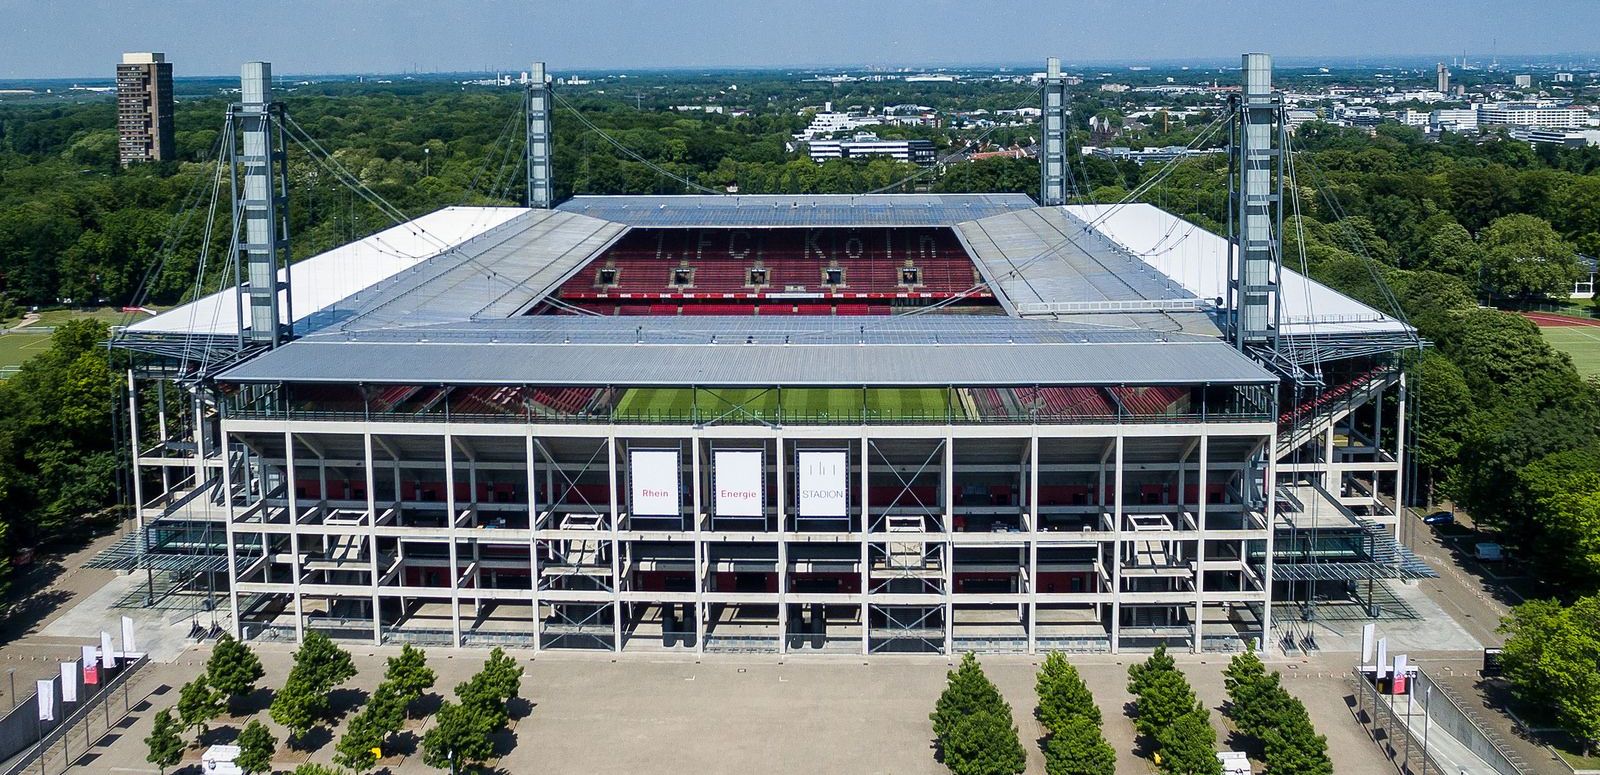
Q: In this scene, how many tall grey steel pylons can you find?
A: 4